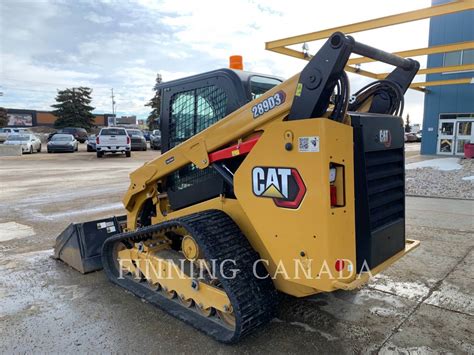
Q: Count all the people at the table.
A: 0